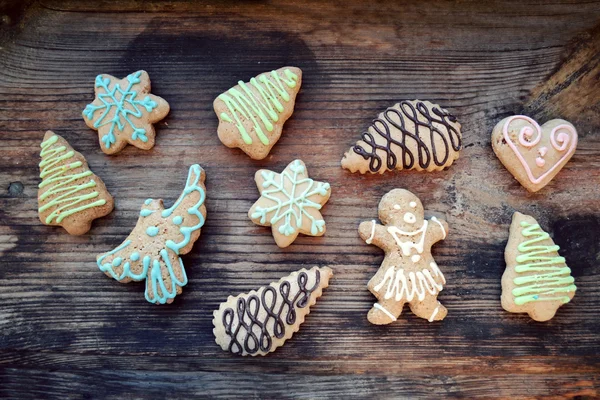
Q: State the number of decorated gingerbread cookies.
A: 10